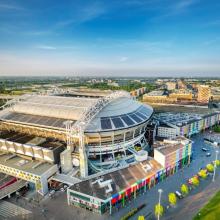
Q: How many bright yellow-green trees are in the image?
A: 8